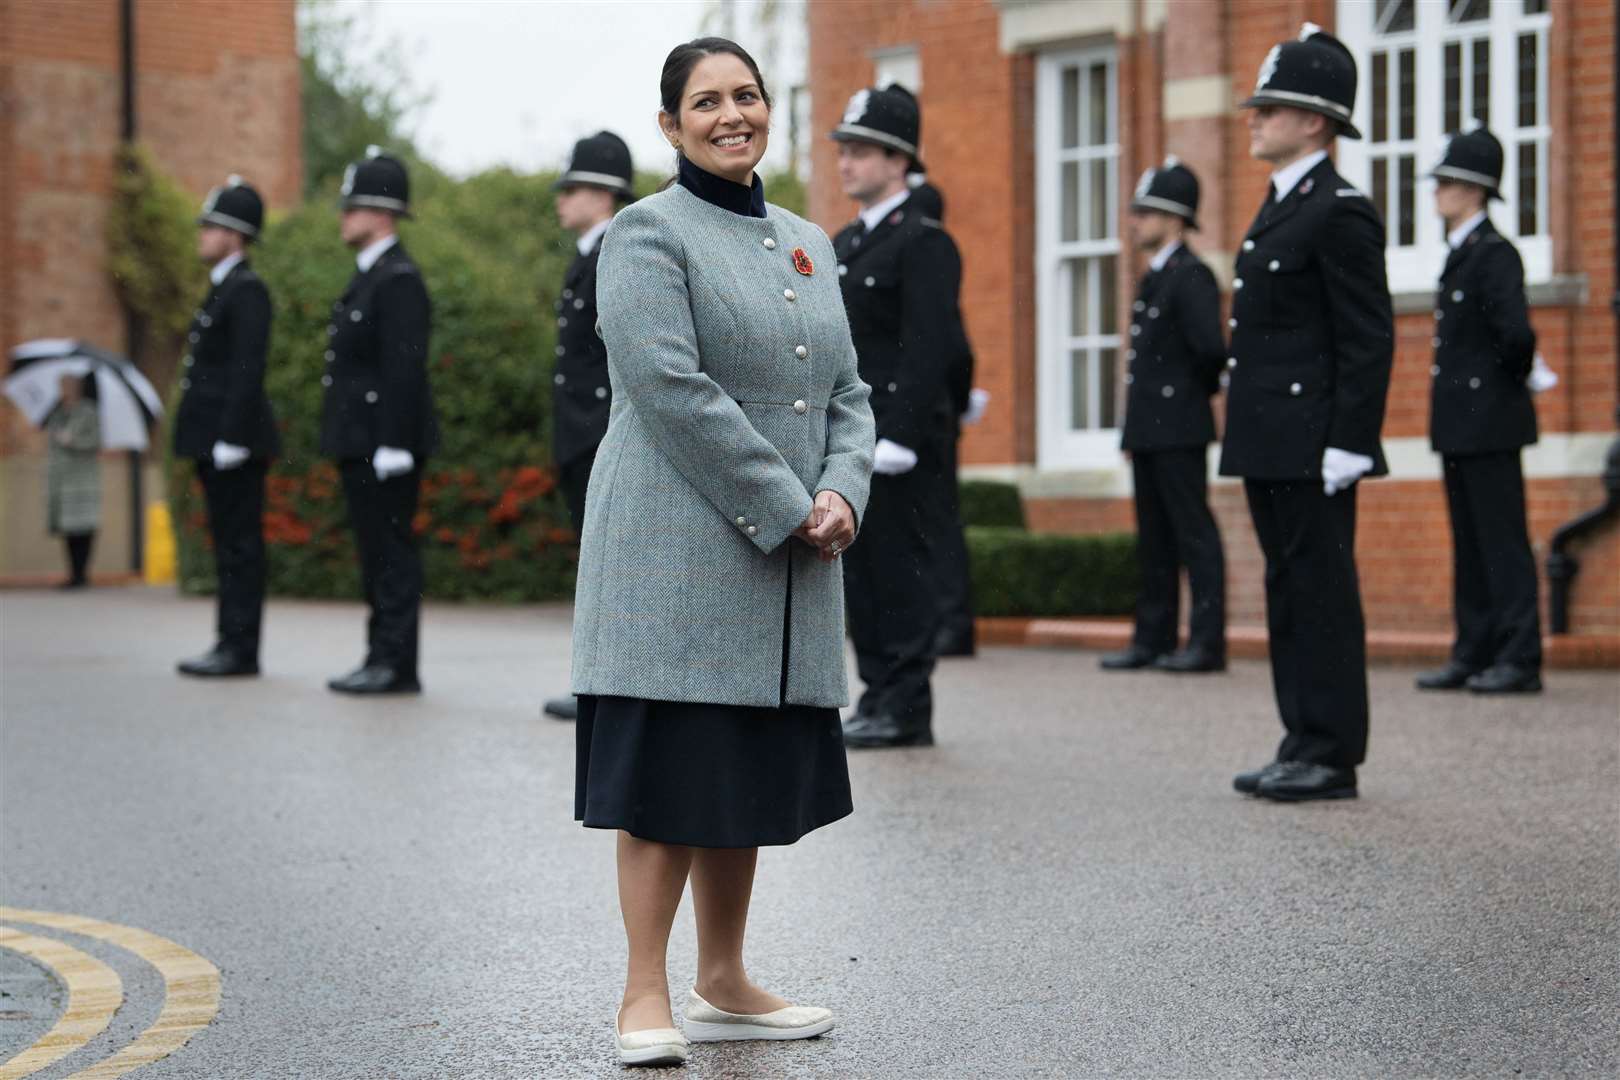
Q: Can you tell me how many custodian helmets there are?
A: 8